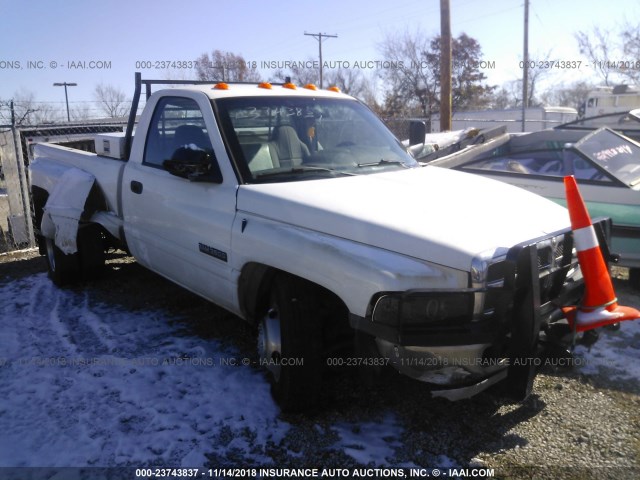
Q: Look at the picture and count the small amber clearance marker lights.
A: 5